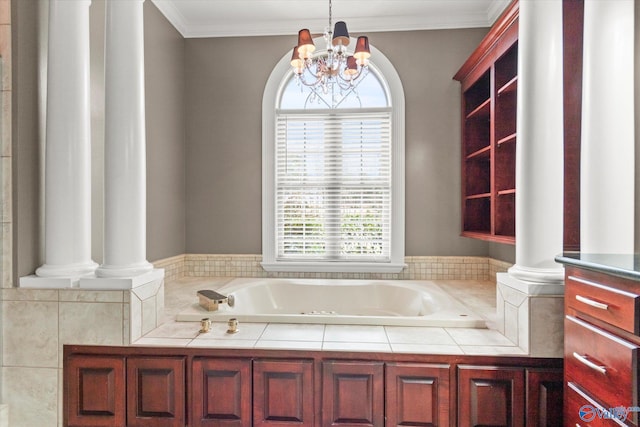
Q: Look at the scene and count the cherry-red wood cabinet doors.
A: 8